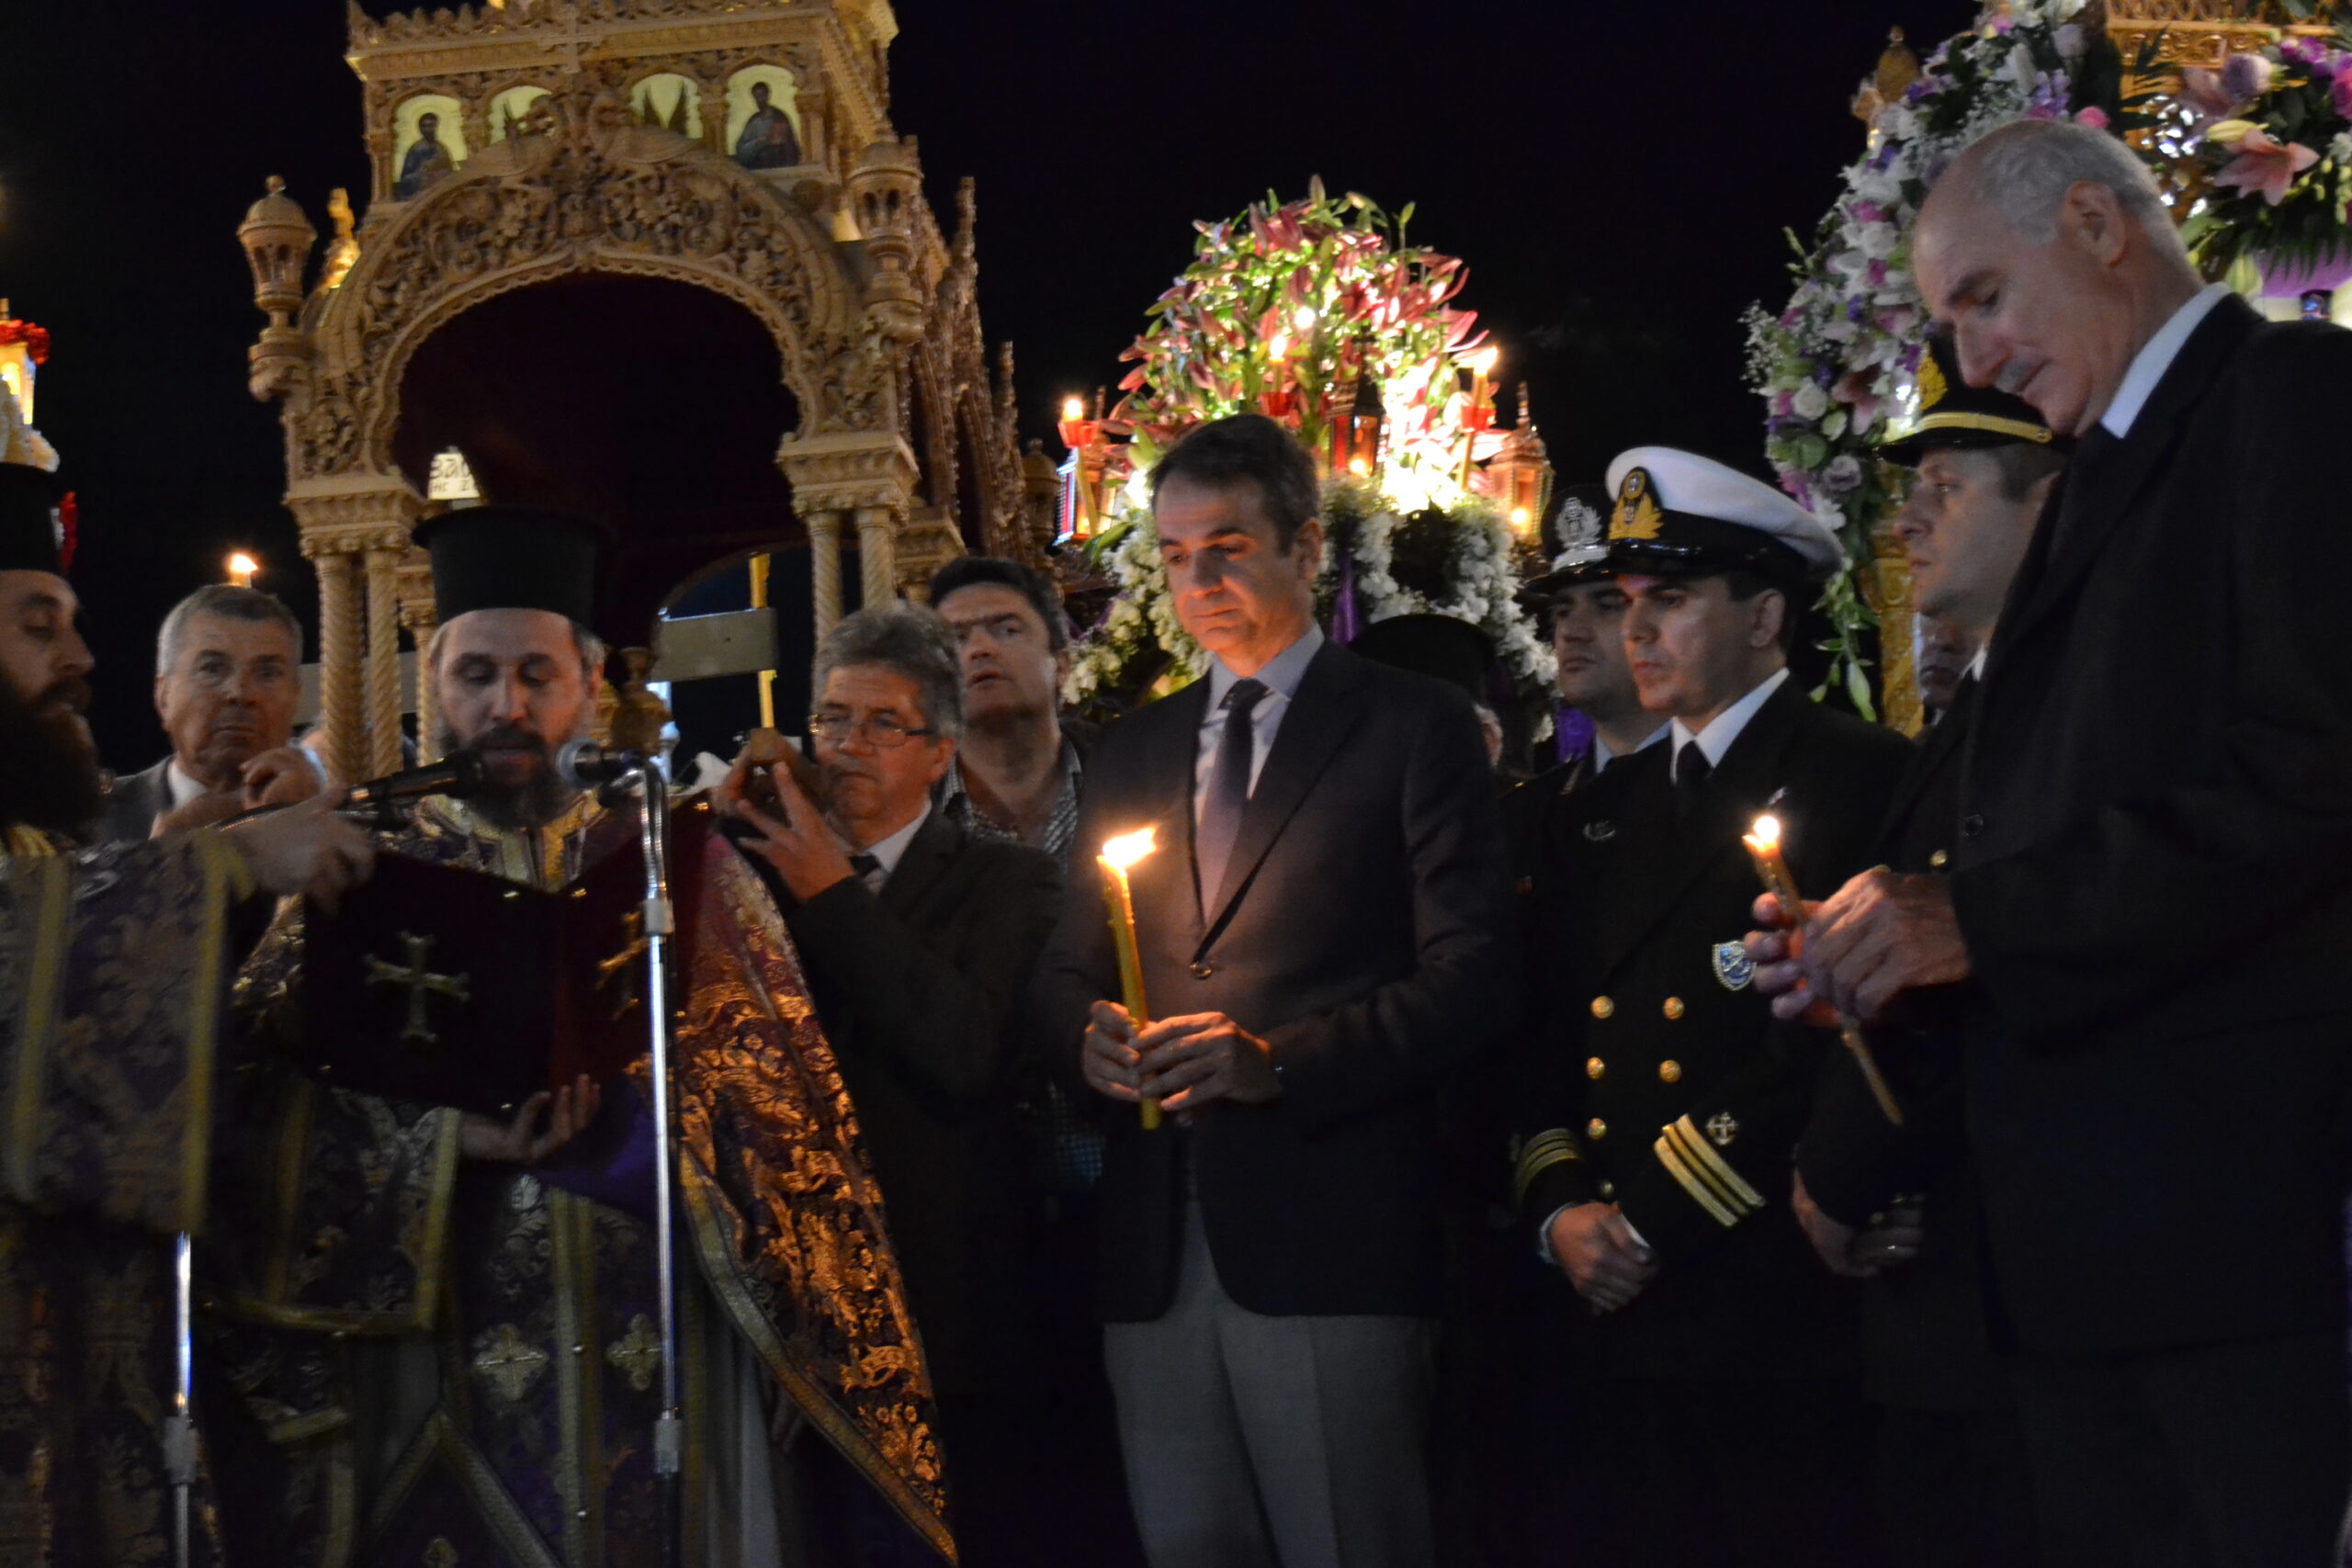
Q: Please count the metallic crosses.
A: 2